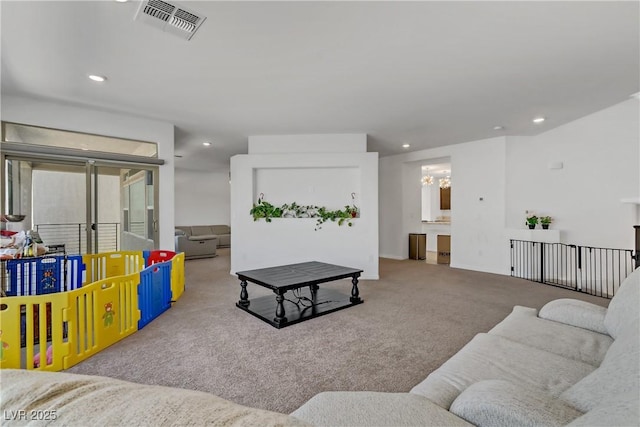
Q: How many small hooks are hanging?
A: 2